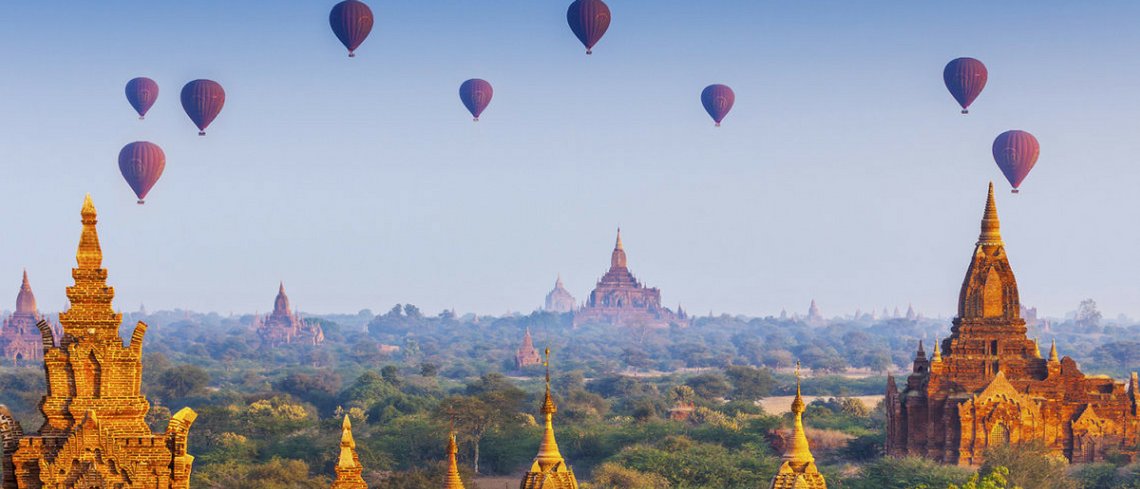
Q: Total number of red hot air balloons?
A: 9